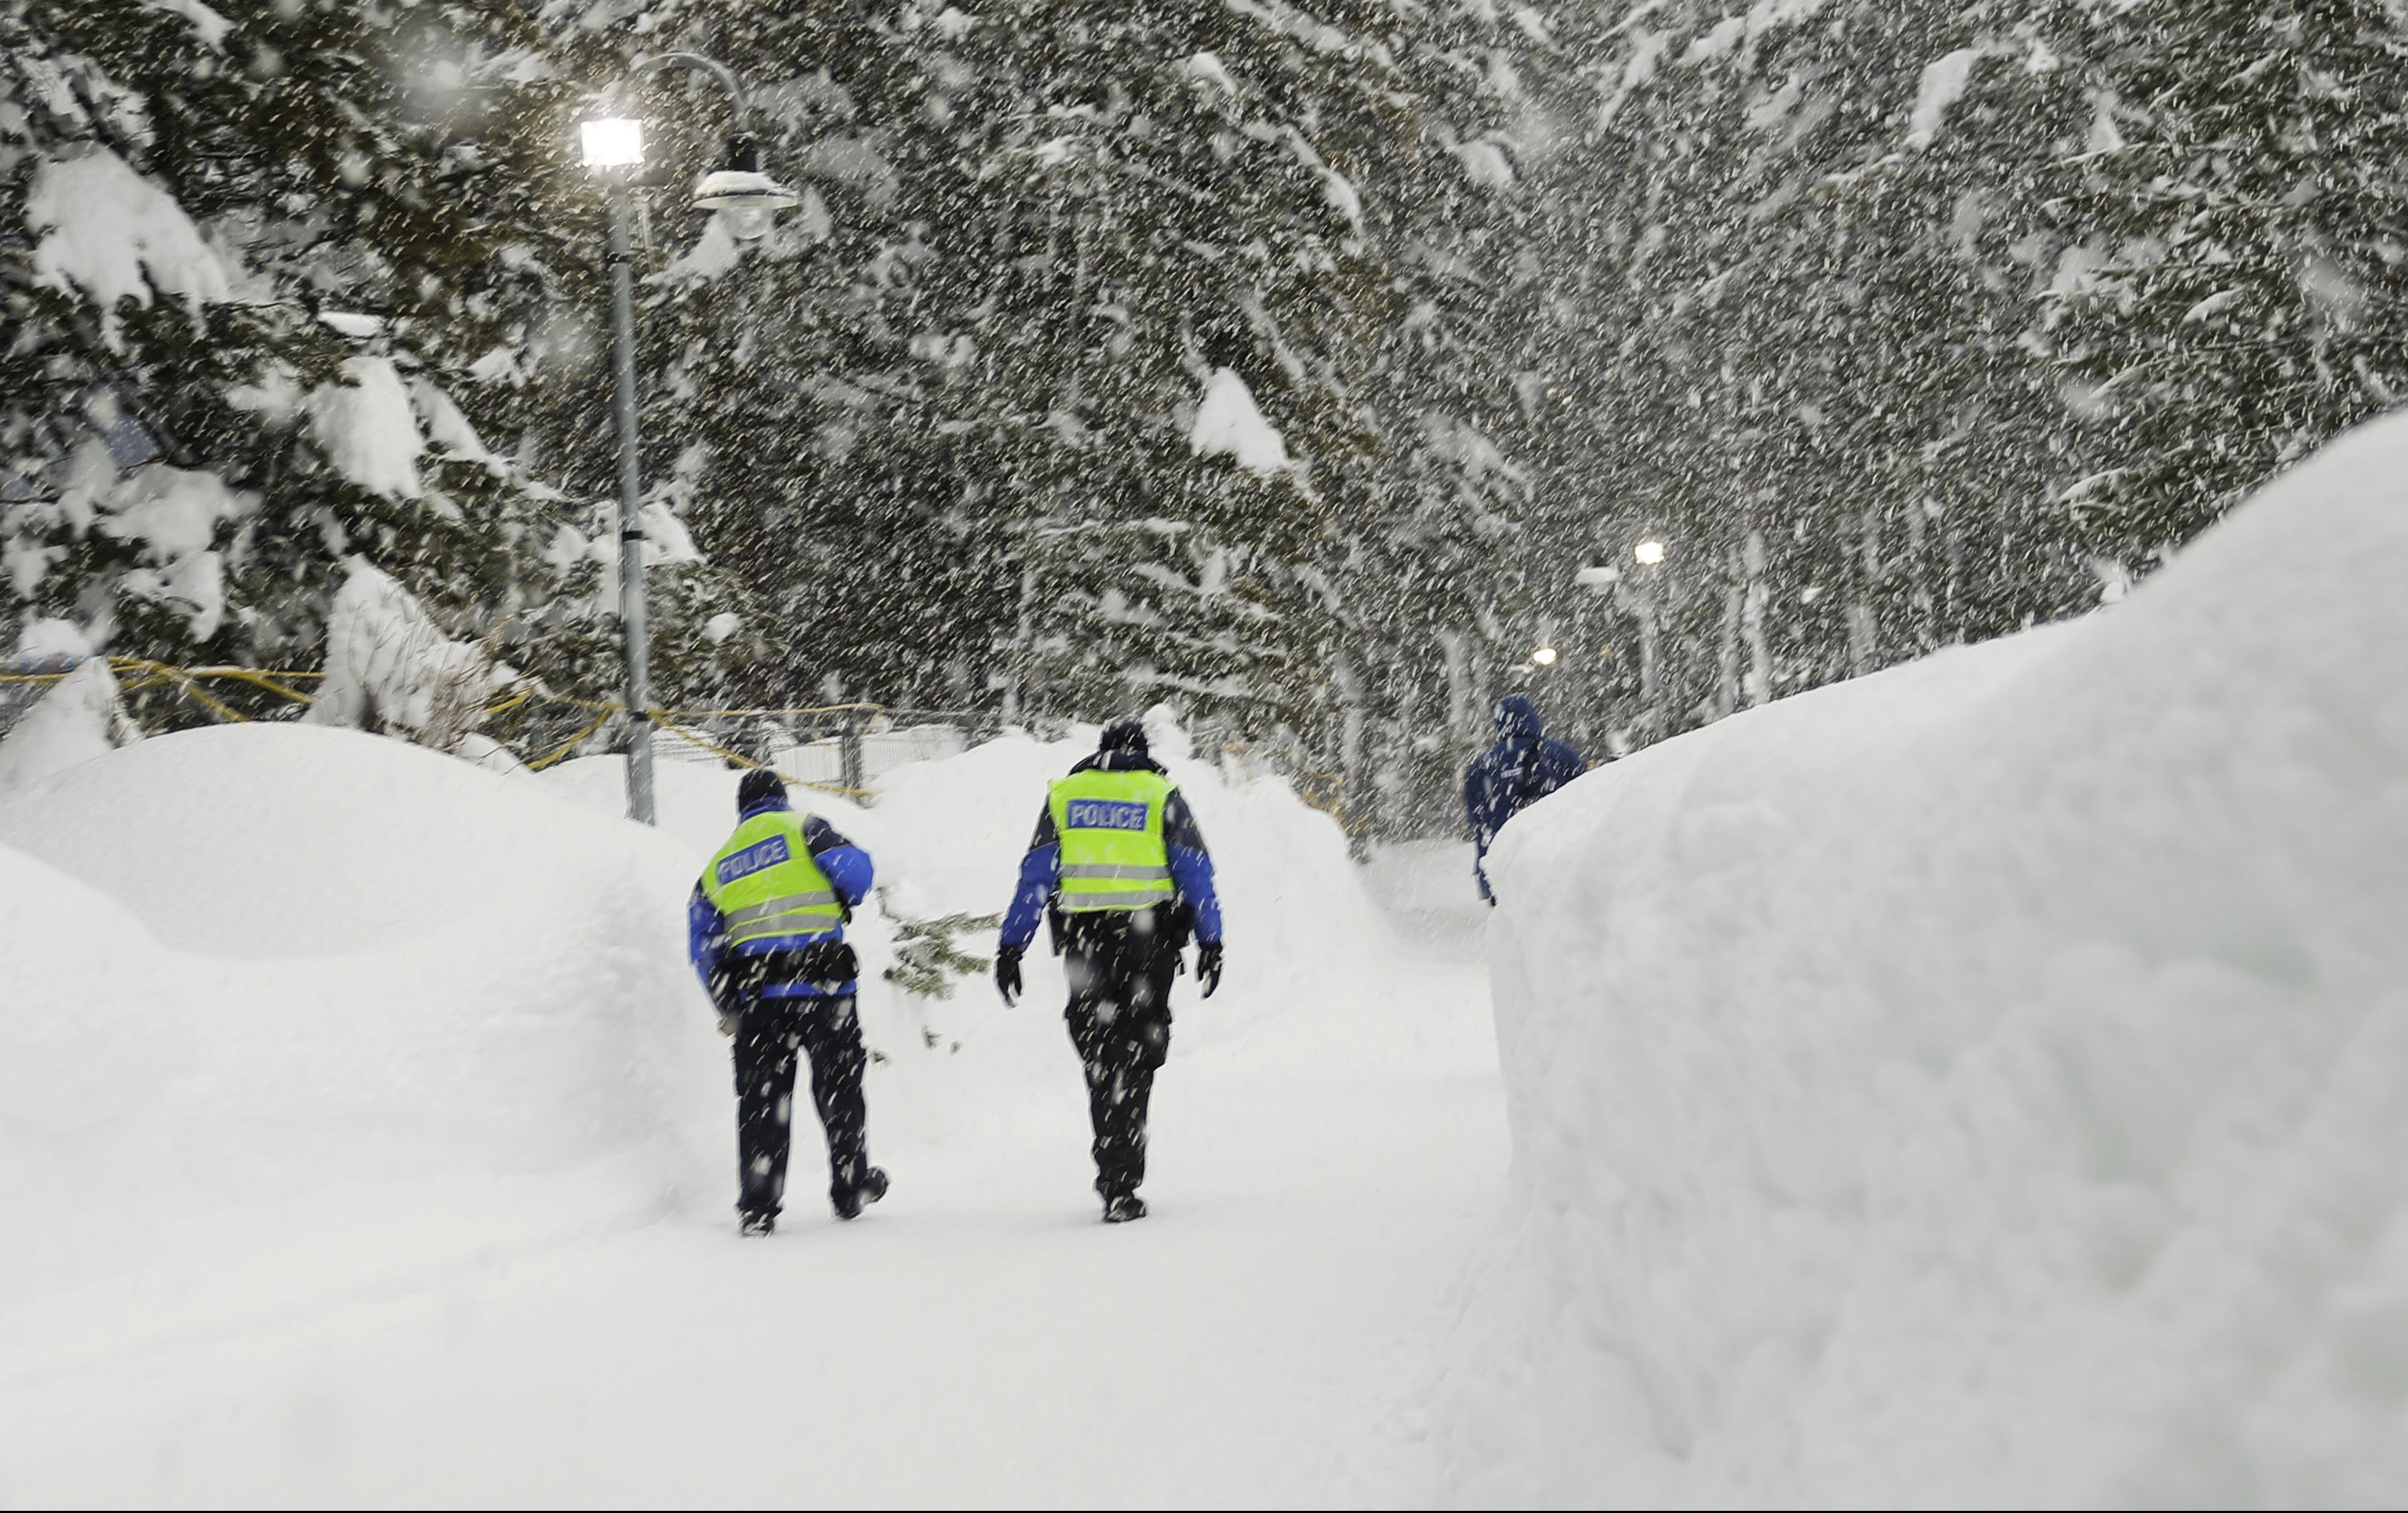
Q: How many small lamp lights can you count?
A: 2